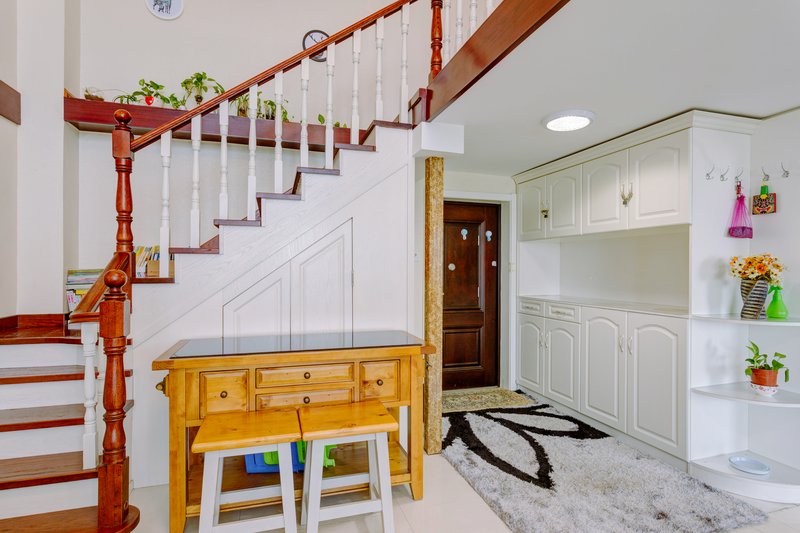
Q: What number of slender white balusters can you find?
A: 15